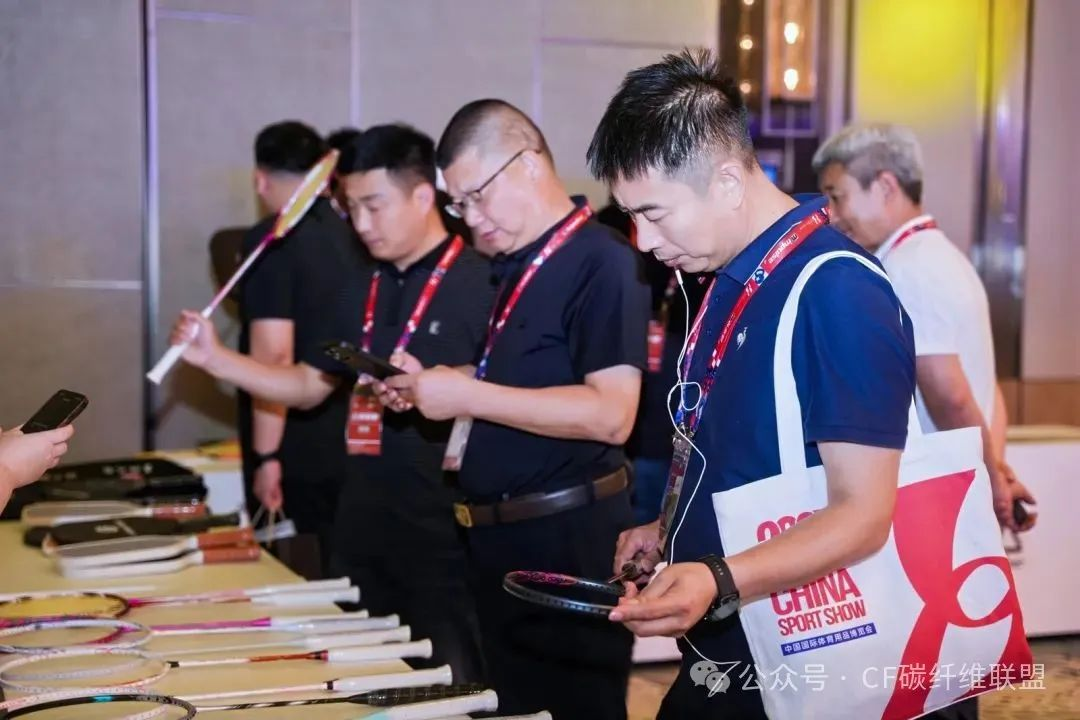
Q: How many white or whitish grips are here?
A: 10